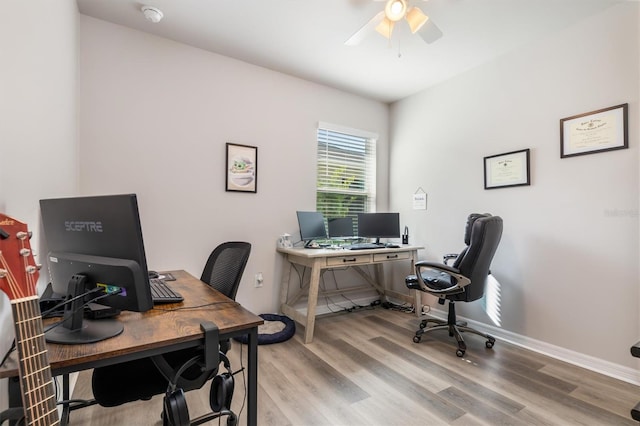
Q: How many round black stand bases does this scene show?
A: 1